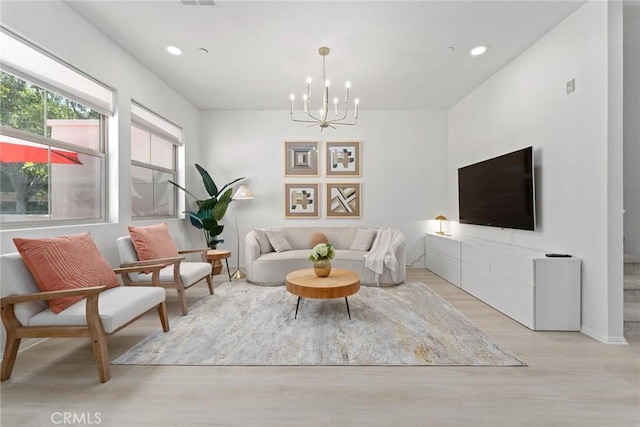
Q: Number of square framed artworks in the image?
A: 4